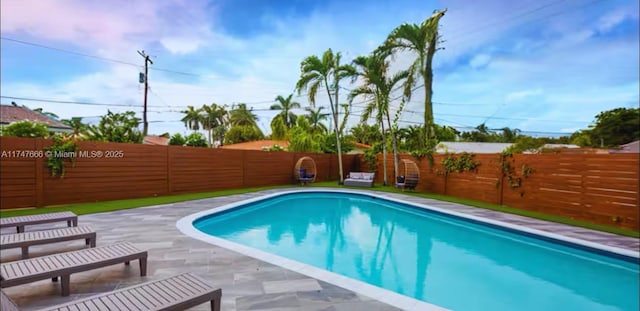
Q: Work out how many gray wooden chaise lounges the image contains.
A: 4